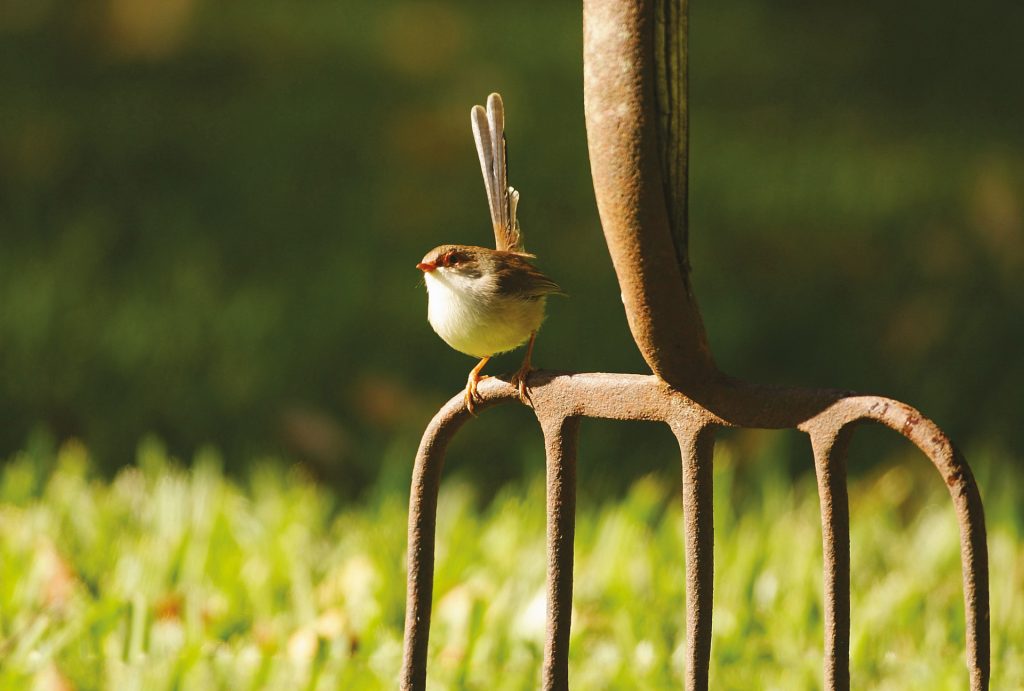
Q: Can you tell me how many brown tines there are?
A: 5